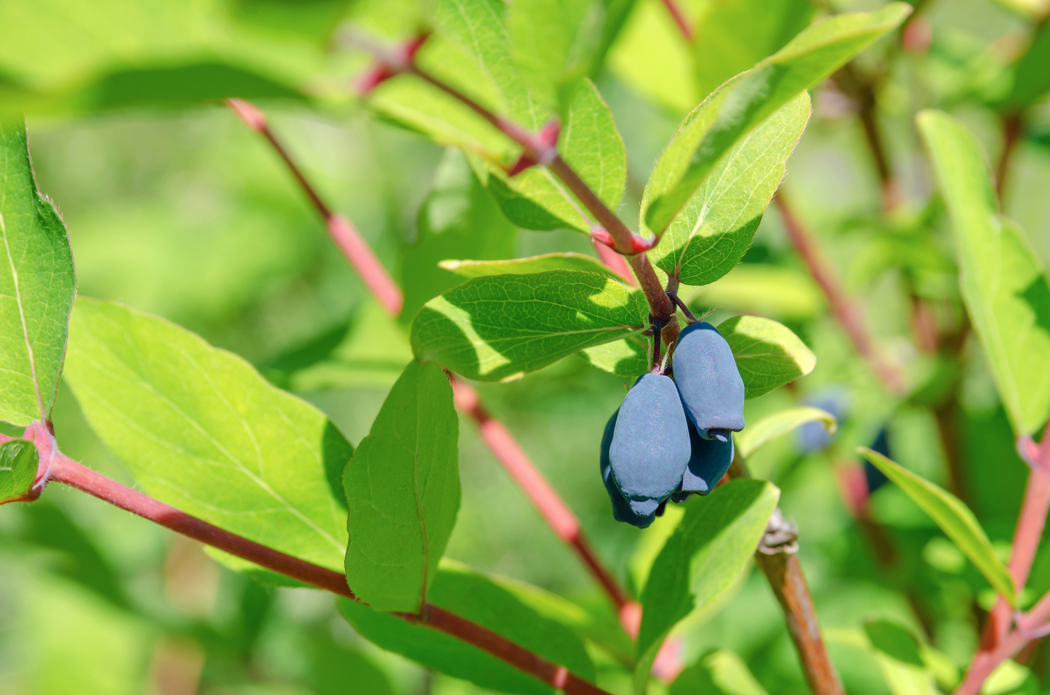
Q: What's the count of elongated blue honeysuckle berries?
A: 4